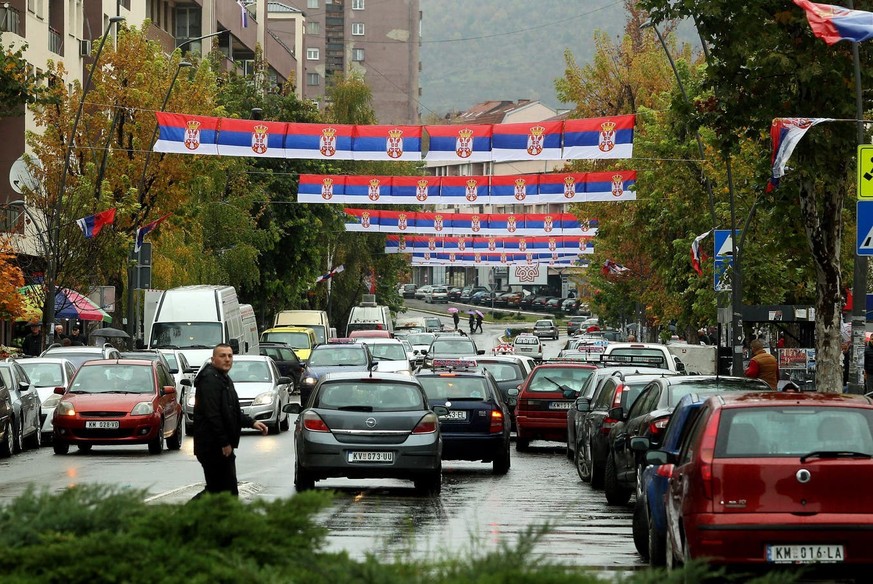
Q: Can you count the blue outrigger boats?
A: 0